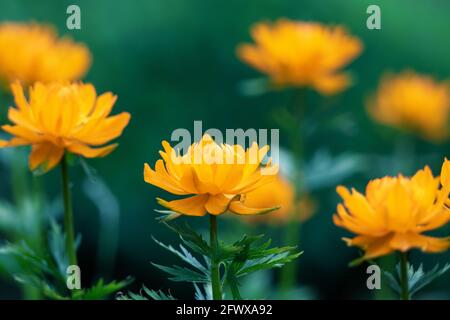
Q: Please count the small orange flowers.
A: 7